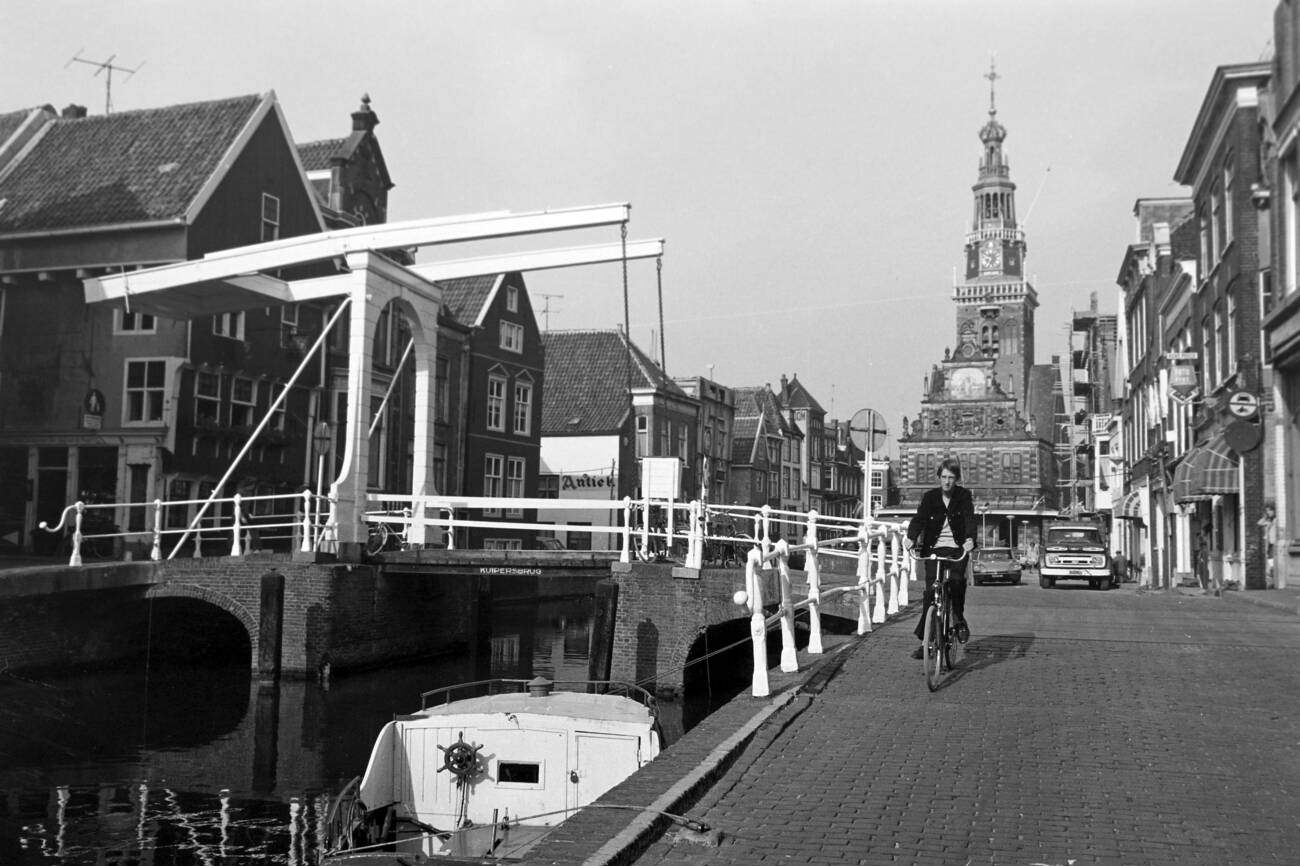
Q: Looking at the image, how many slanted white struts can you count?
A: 2